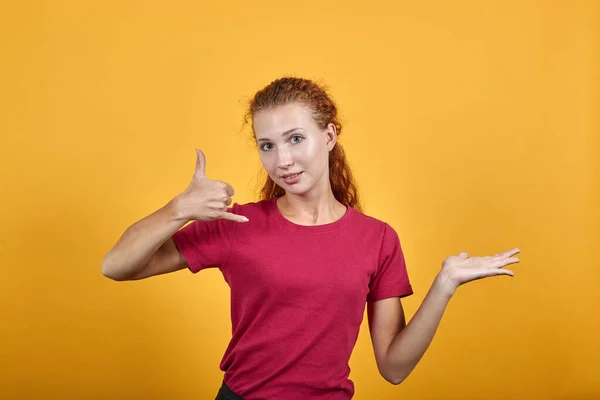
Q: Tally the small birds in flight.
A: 0